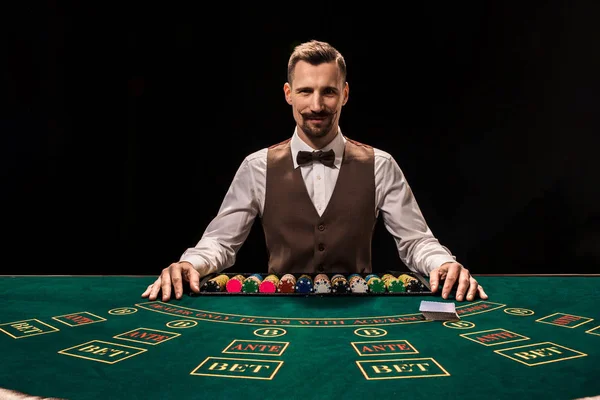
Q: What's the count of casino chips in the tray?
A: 12